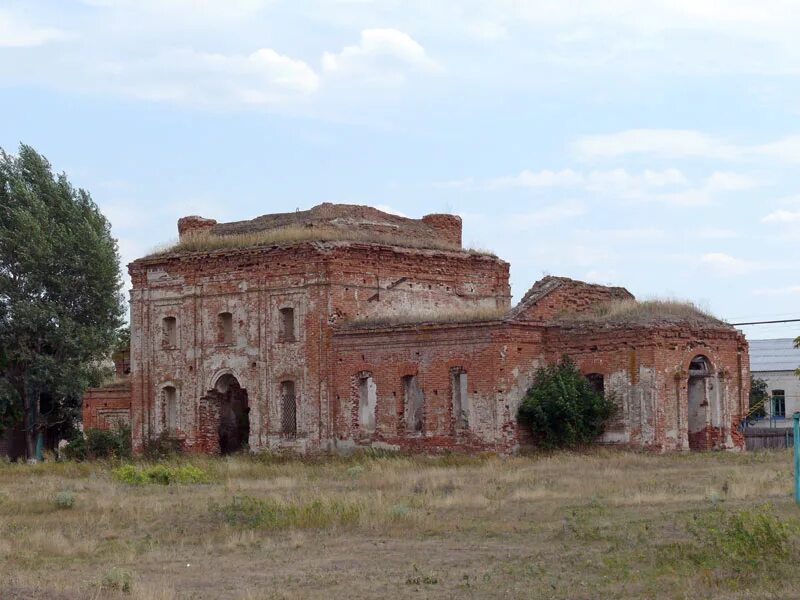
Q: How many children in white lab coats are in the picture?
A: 0